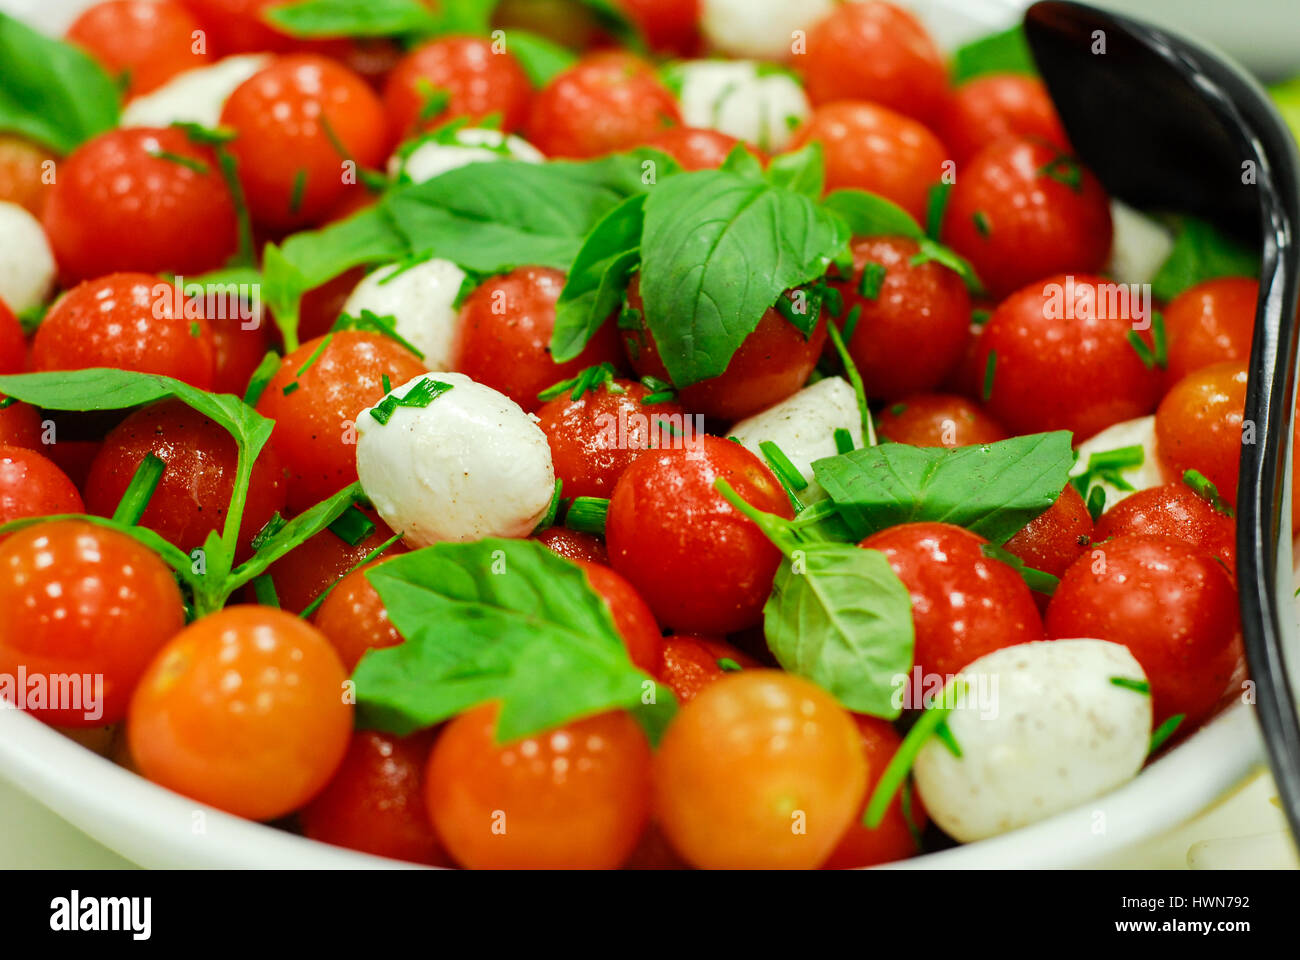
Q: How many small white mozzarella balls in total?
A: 11